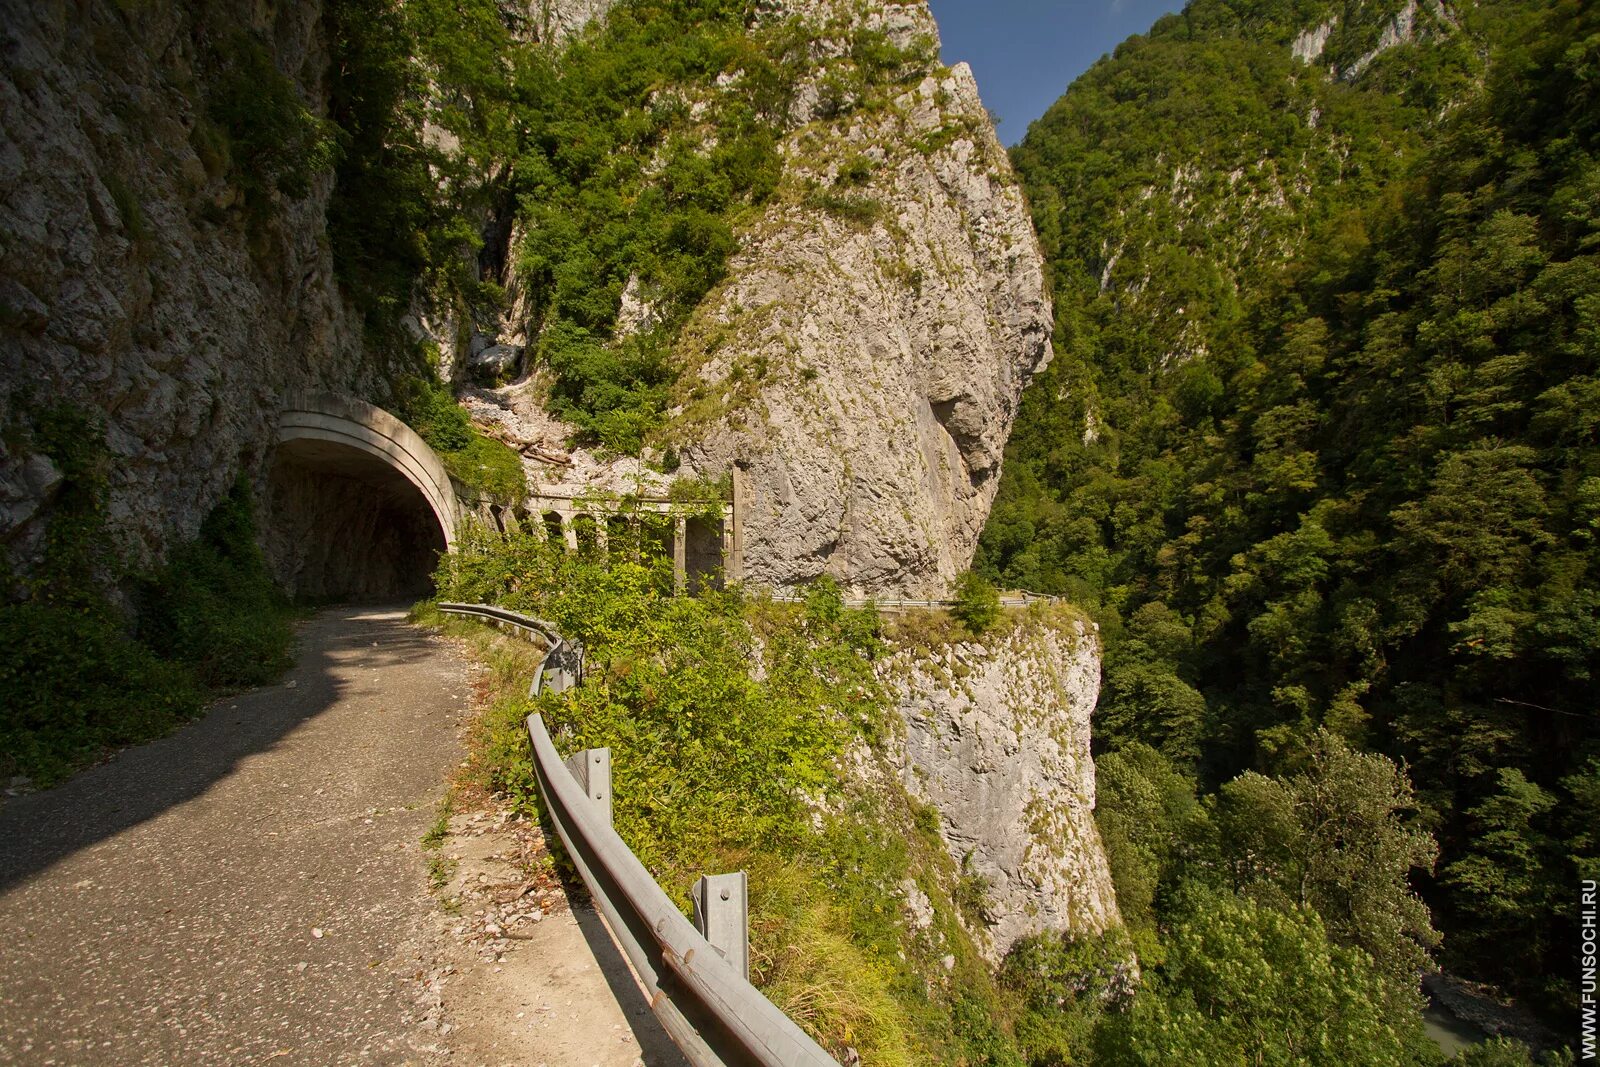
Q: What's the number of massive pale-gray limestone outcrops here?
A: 2